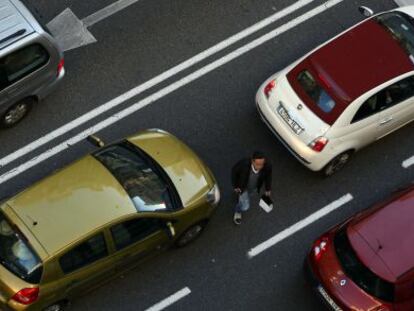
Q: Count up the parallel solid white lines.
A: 2